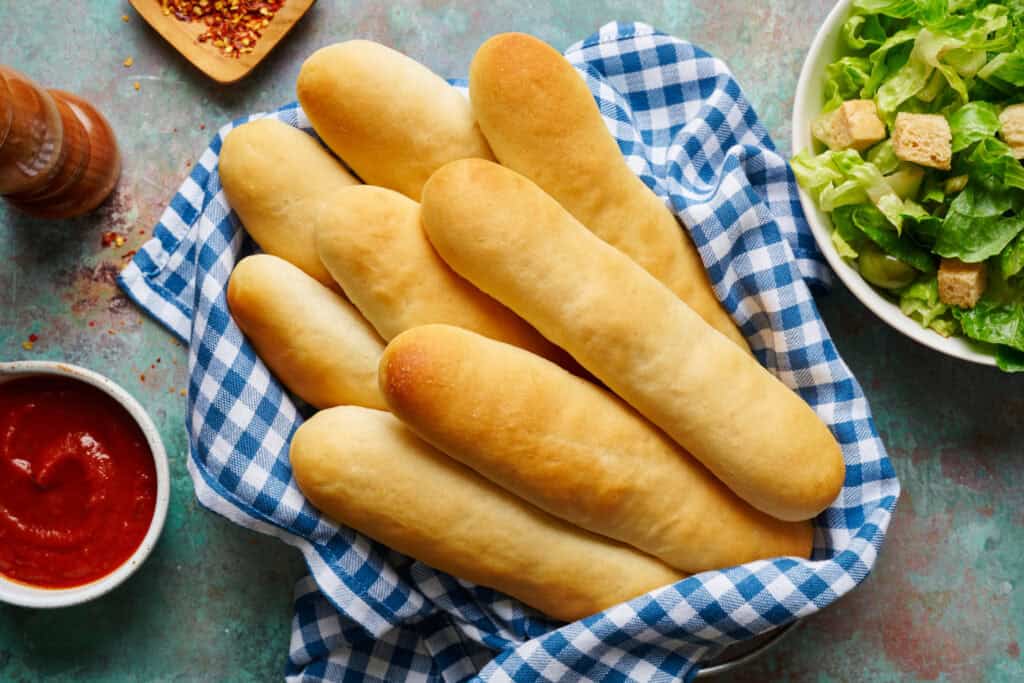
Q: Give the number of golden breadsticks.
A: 8